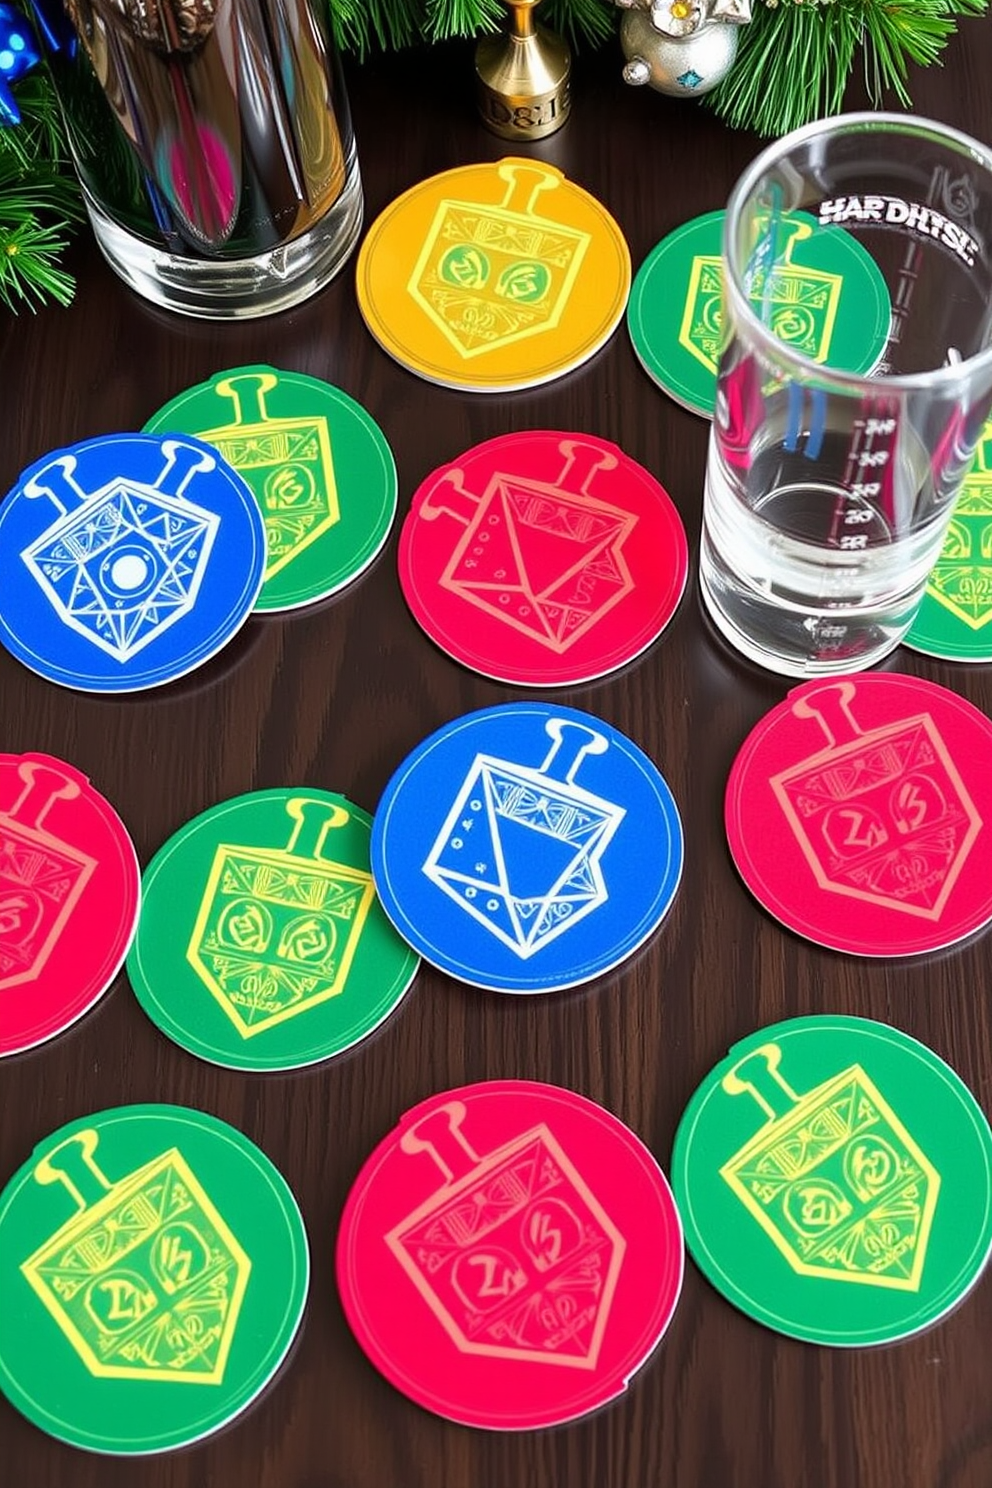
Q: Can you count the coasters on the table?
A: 13